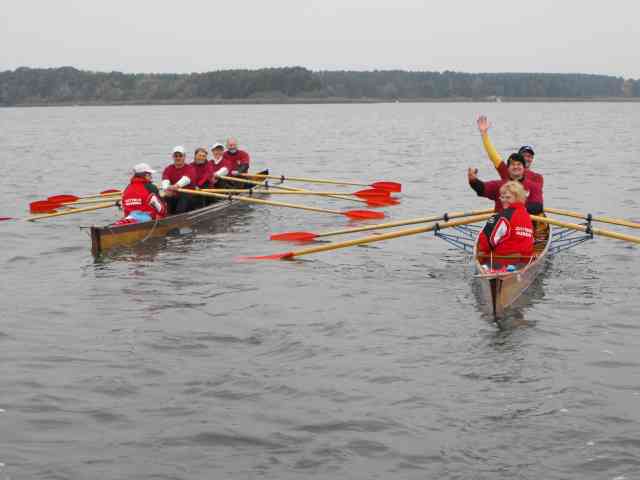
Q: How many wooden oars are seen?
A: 12